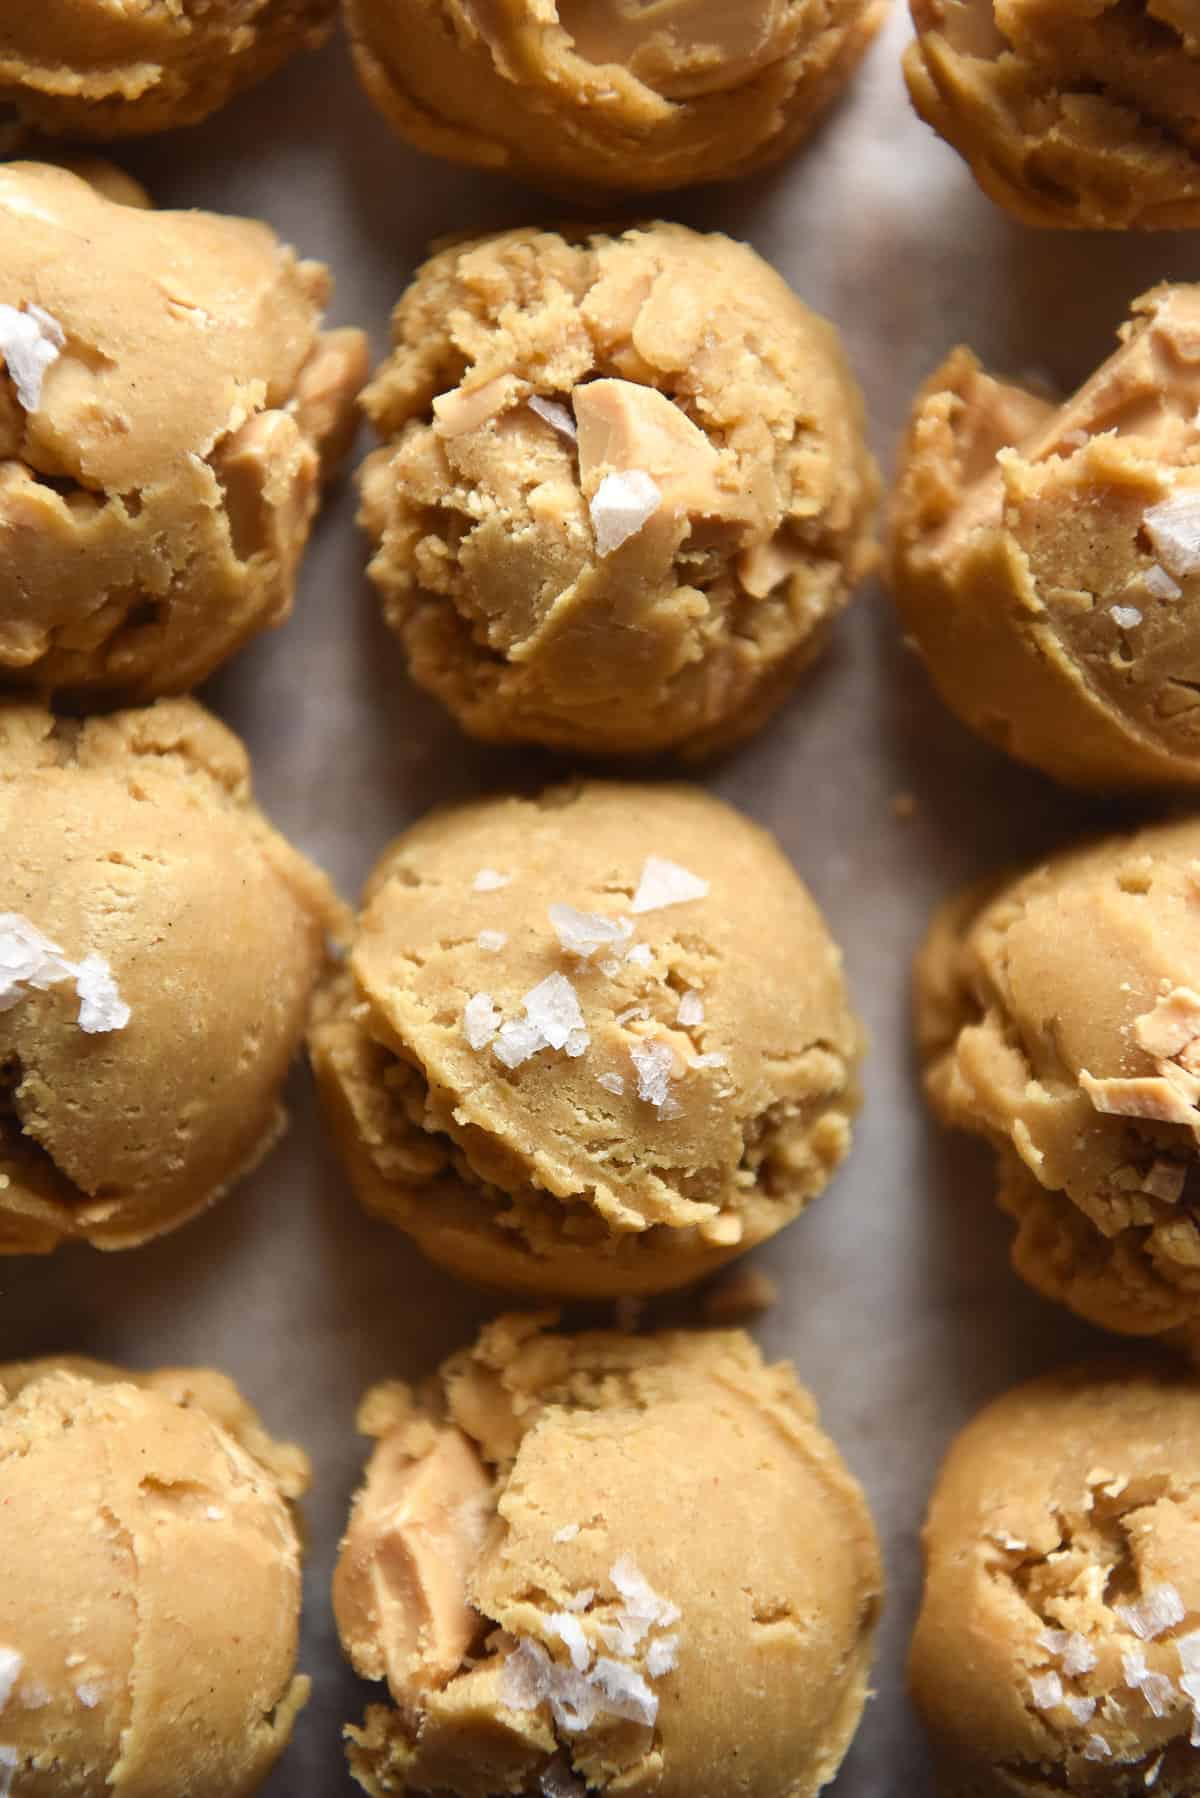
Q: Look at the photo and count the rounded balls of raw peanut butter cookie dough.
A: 12